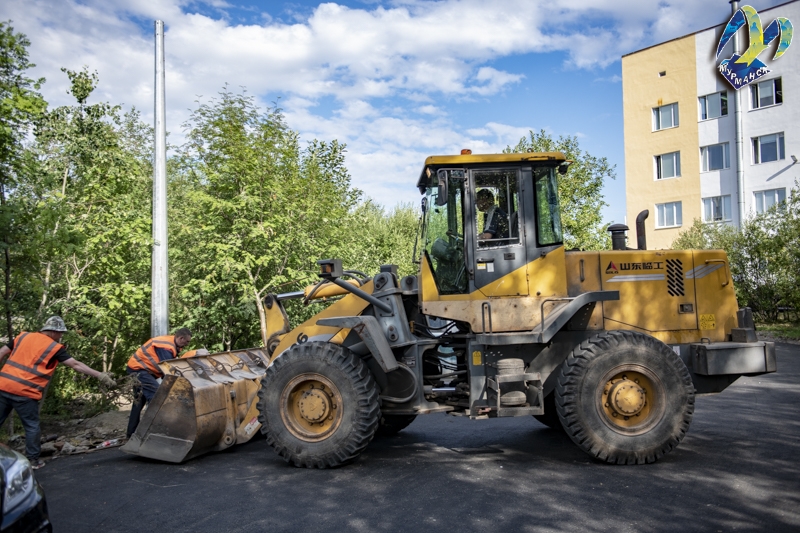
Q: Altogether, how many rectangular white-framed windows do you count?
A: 9